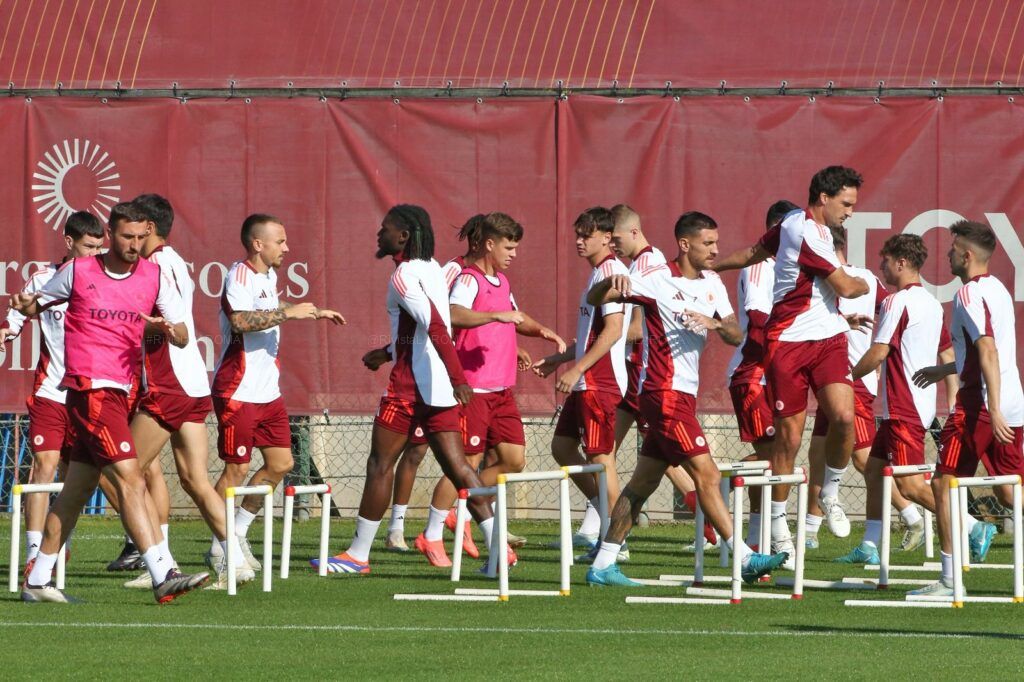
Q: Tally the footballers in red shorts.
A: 15